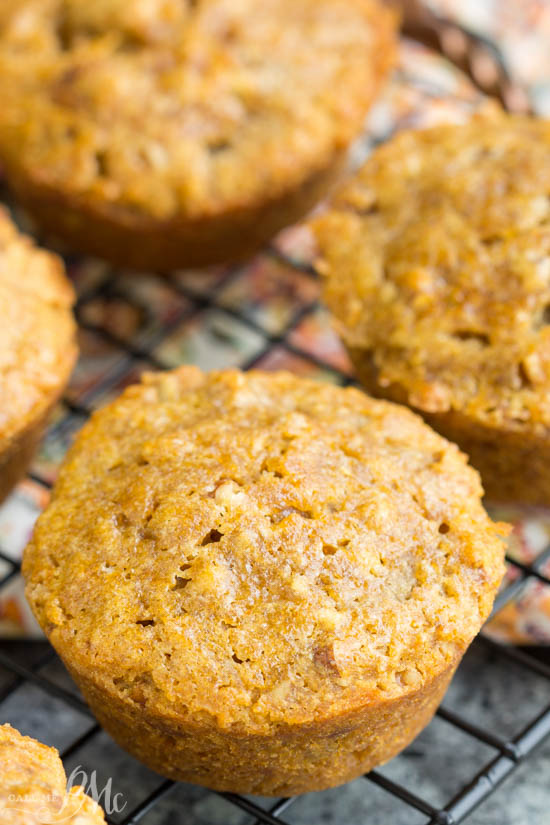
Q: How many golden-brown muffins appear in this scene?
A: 5